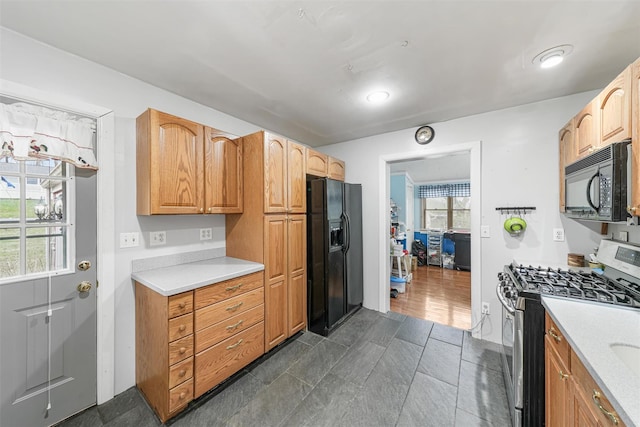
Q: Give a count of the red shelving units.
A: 0